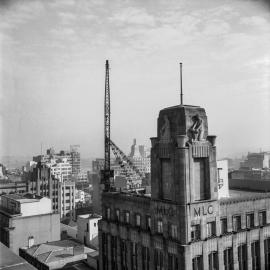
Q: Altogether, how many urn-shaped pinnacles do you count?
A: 3